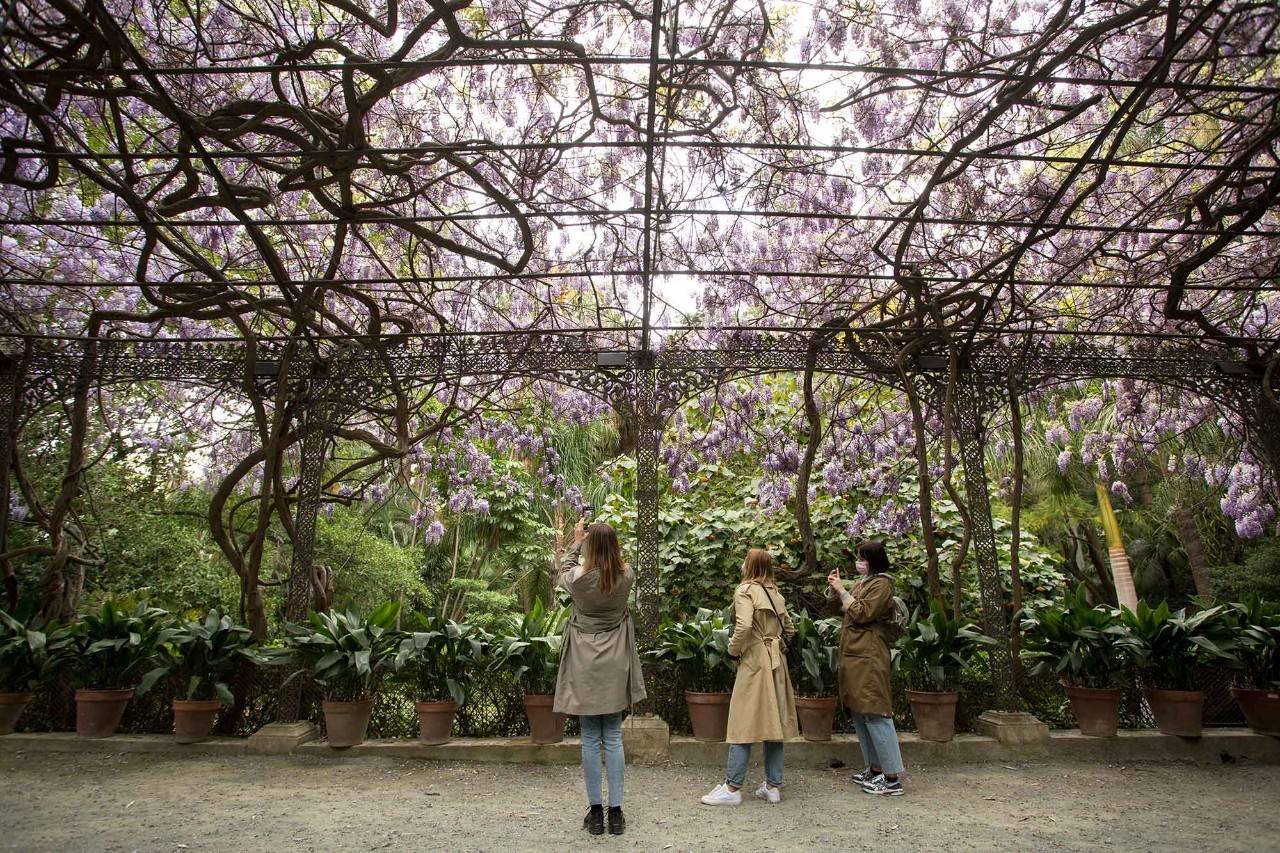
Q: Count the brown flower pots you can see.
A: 12